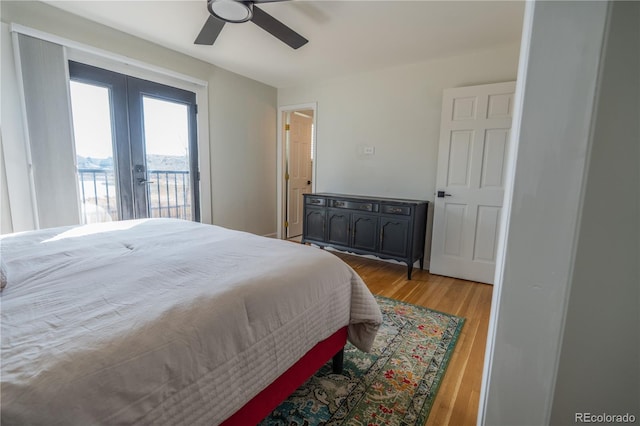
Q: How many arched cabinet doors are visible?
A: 4